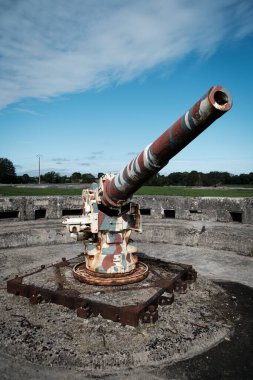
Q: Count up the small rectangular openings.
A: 7